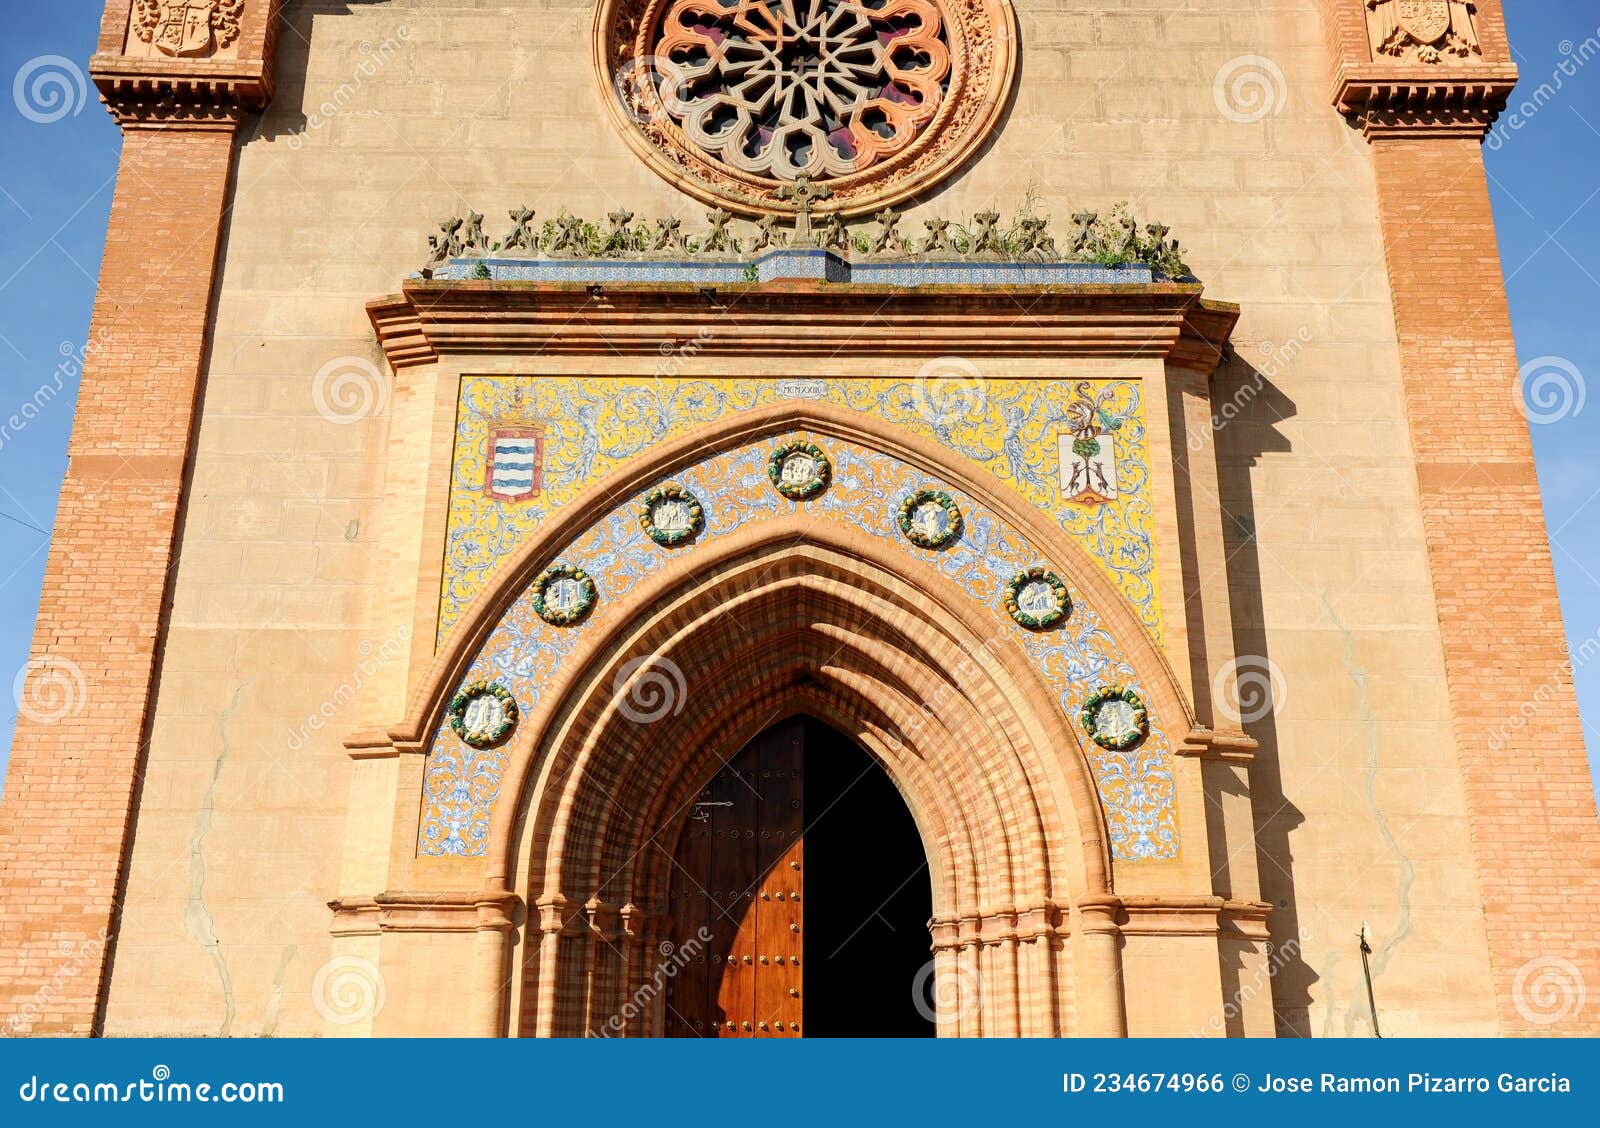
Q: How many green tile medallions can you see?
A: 7